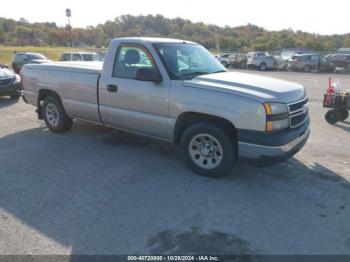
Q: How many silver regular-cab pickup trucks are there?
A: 1